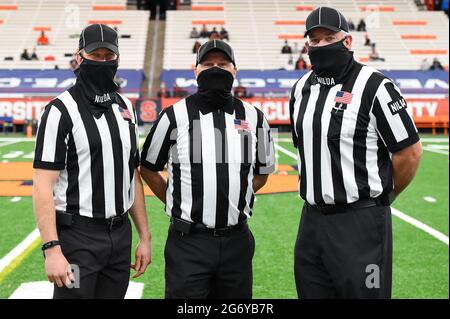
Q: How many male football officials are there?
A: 3